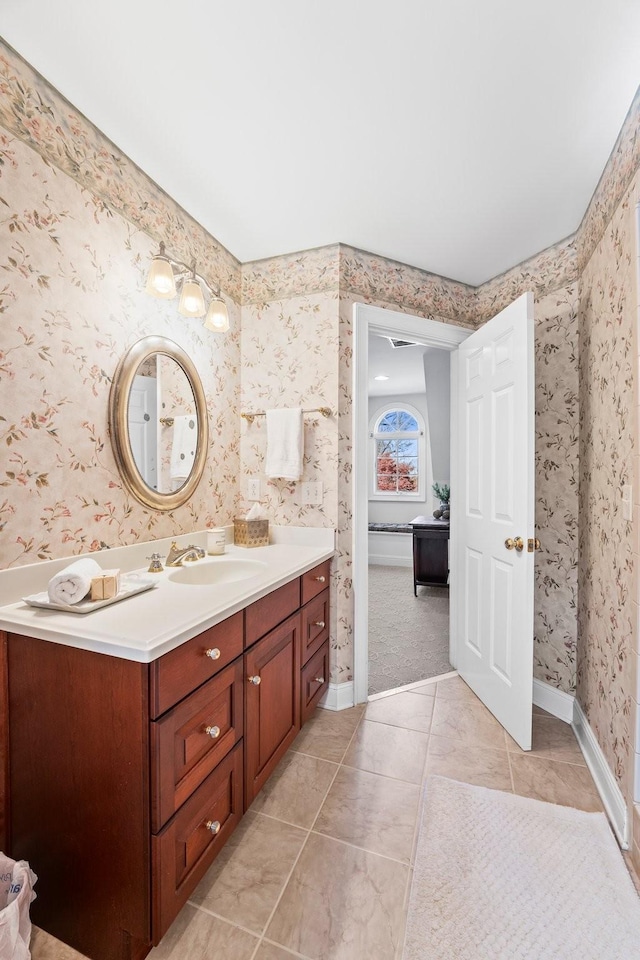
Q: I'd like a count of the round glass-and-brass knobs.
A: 7